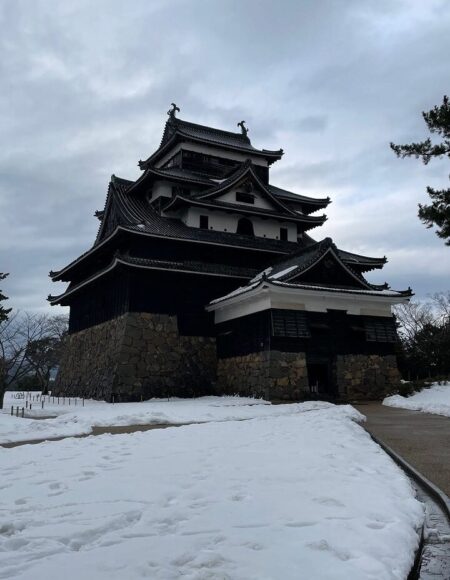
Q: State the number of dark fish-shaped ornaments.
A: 2